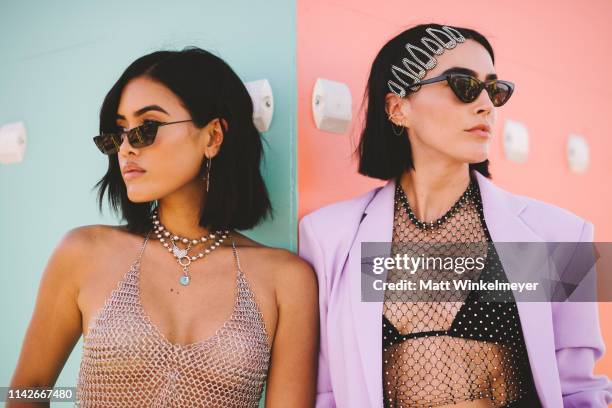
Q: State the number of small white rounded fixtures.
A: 5